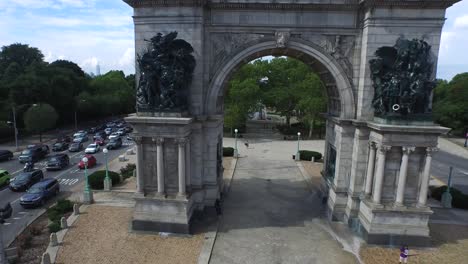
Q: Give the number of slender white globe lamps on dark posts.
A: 4